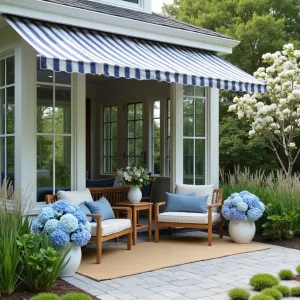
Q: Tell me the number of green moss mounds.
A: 10